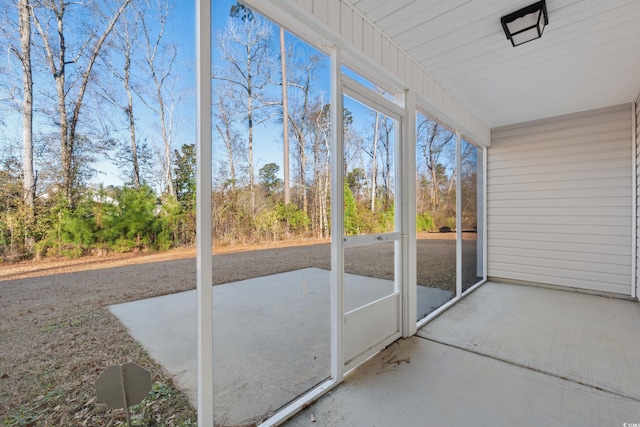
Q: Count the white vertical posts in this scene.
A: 5